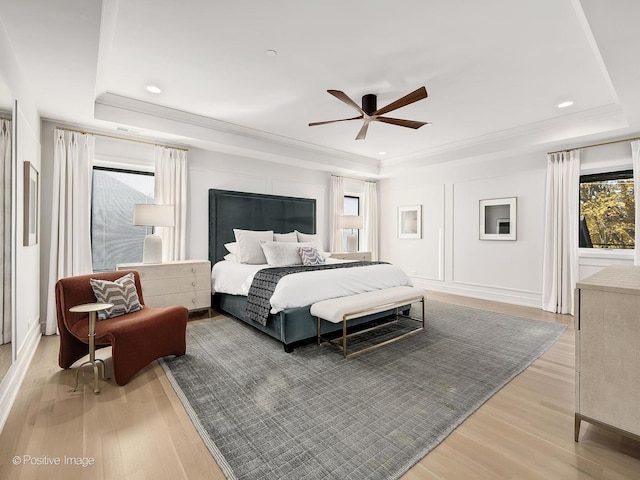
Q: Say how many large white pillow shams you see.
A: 3